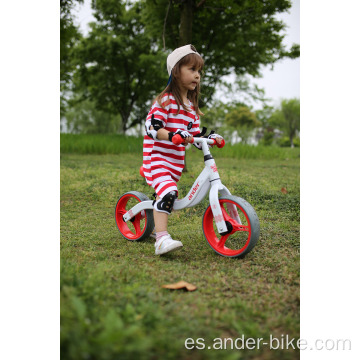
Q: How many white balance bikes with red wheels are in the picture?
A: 1